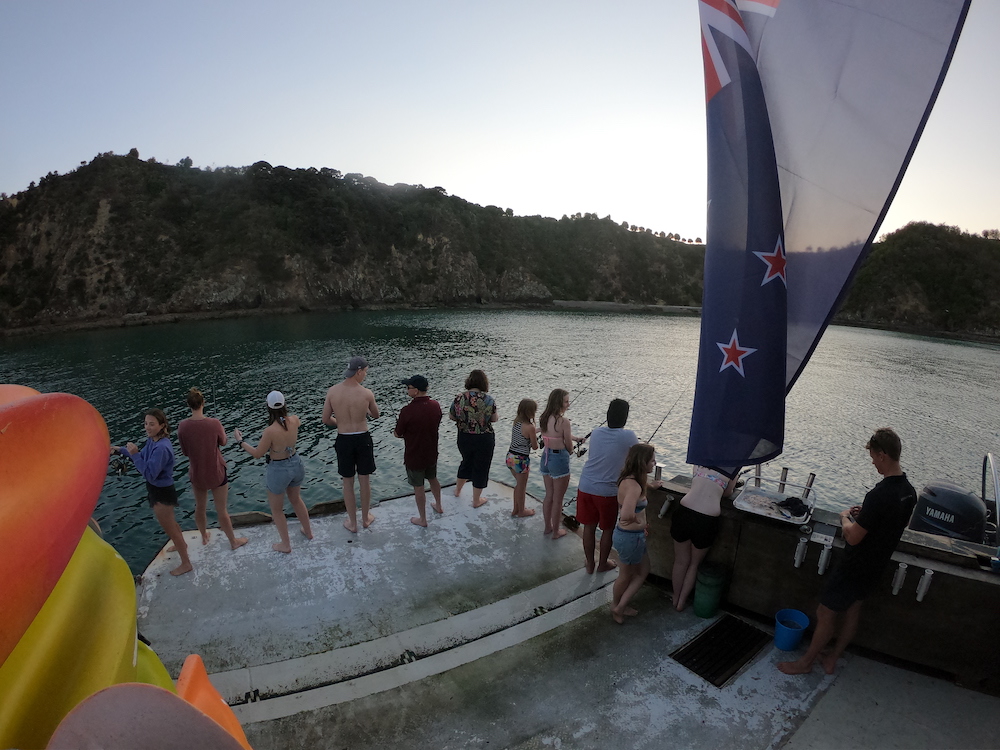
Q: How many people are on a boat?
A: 12